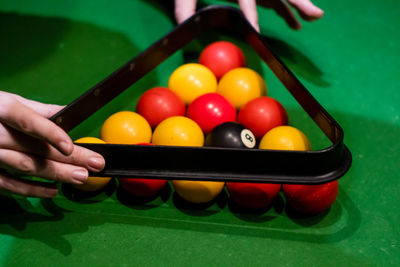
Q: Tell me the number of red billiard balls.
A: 7